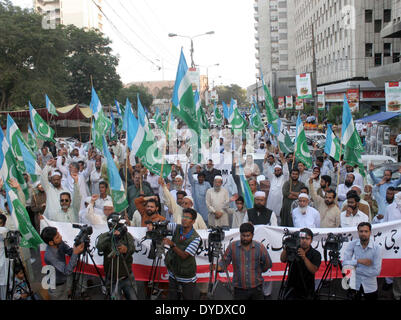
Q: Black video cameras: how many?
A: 7